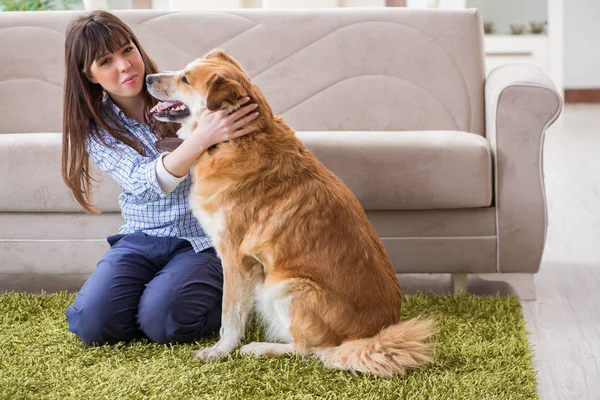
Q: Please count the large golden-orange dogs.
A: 1